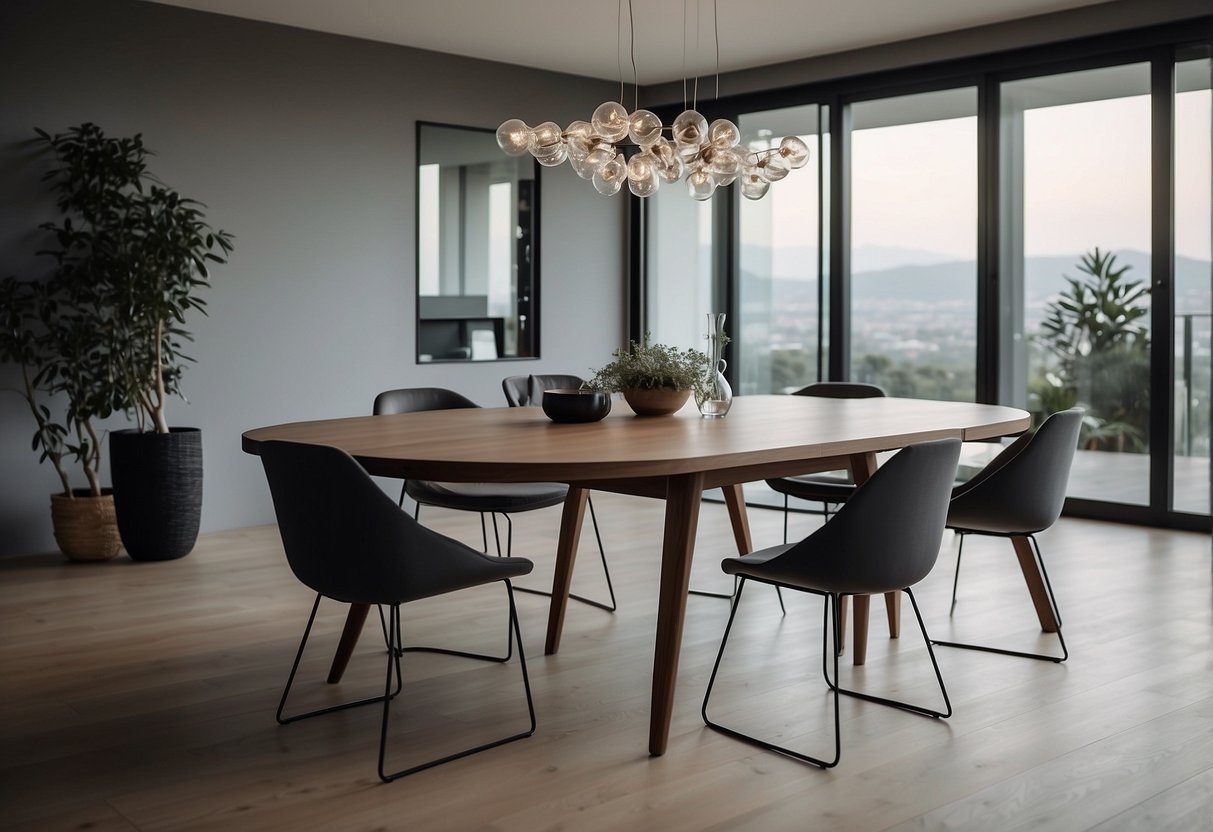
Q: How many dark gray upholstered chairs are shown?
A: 6